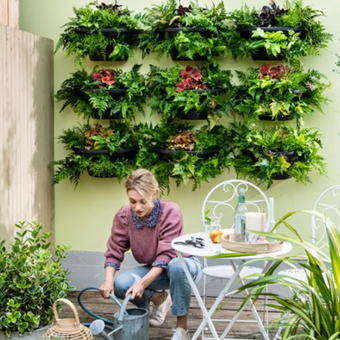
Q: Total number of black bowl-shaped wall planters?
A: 9